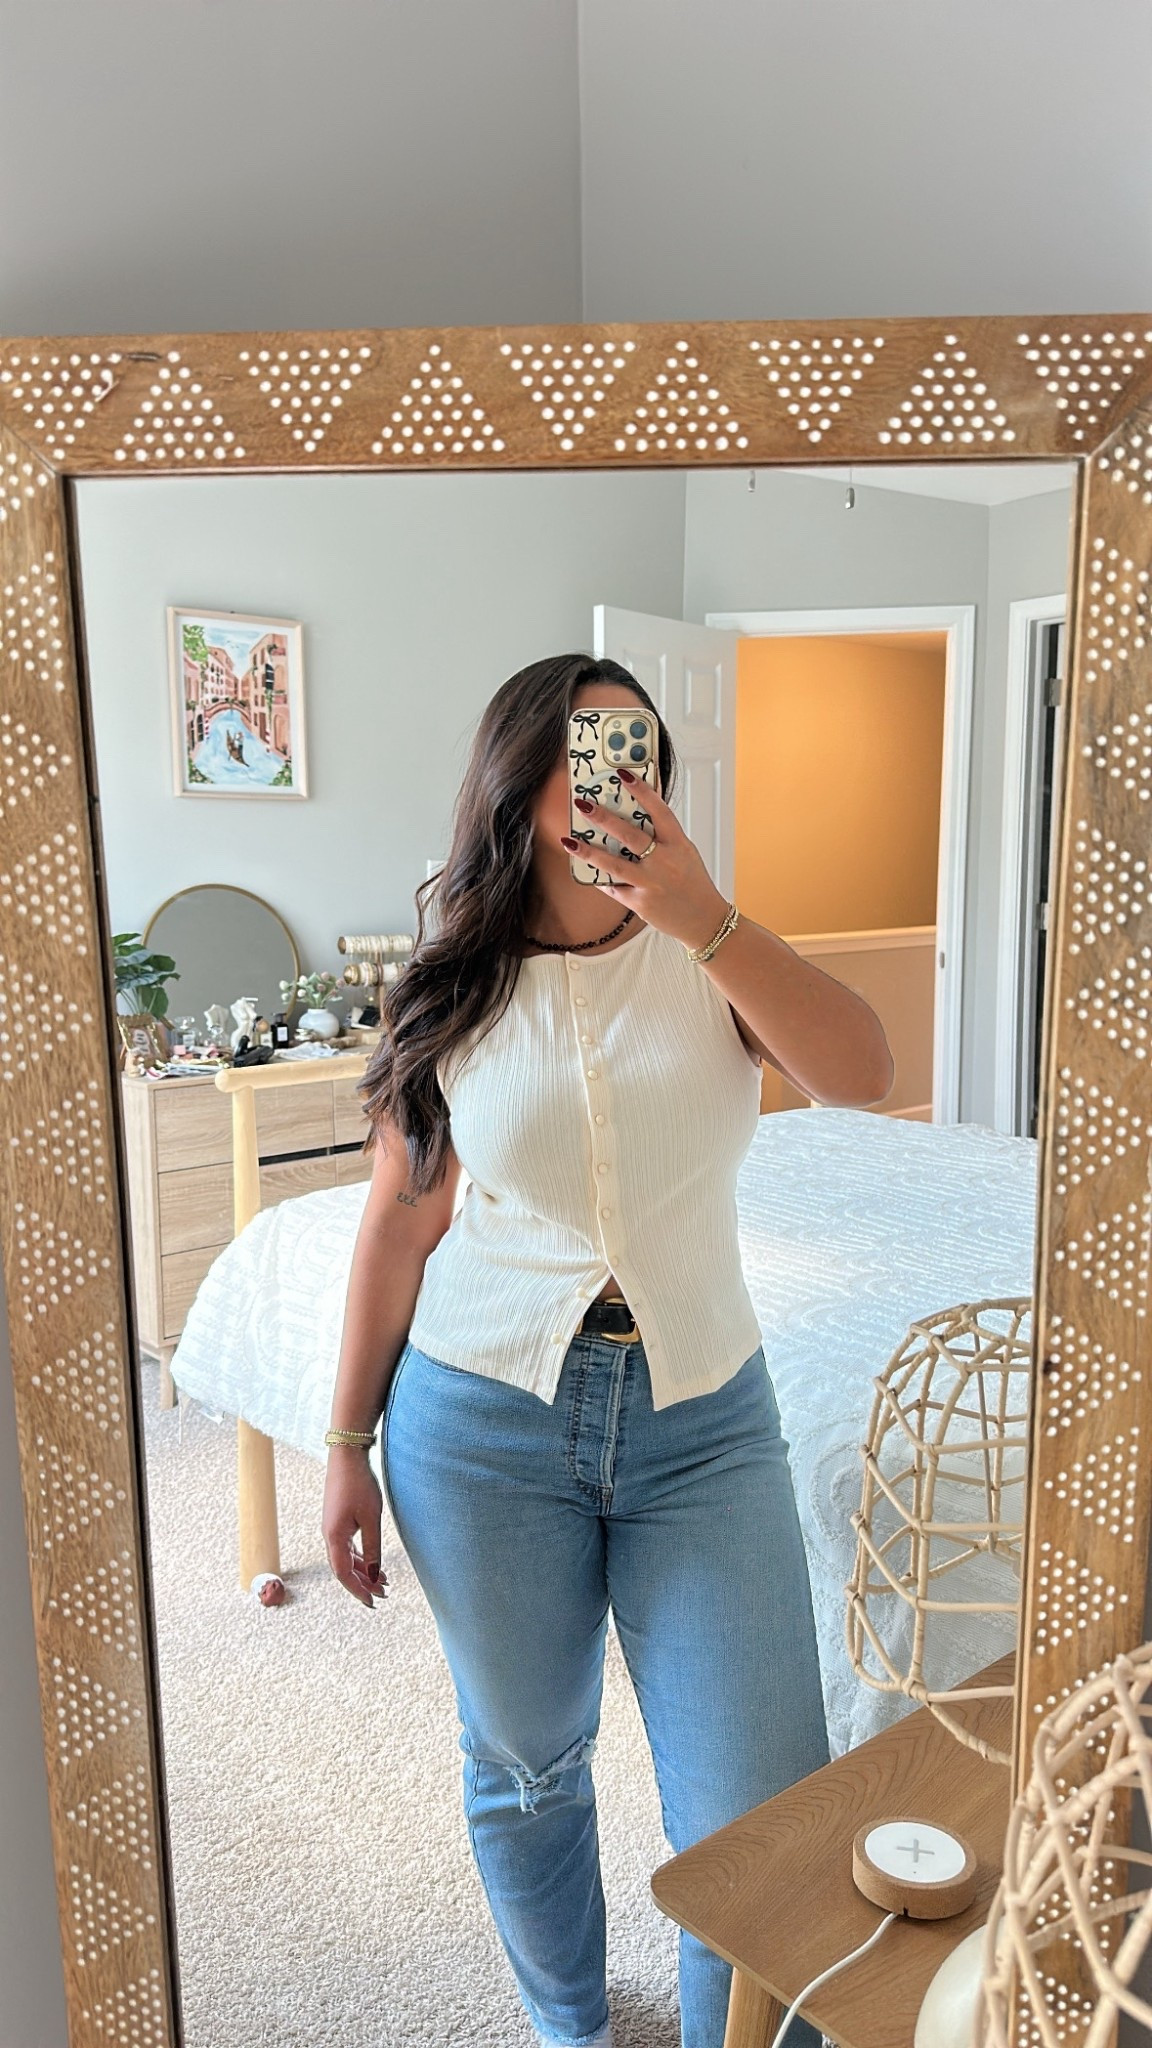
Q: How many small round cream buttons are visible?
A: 10